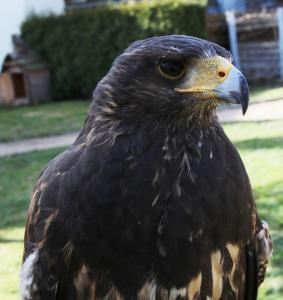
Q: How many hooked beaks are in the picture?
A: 1